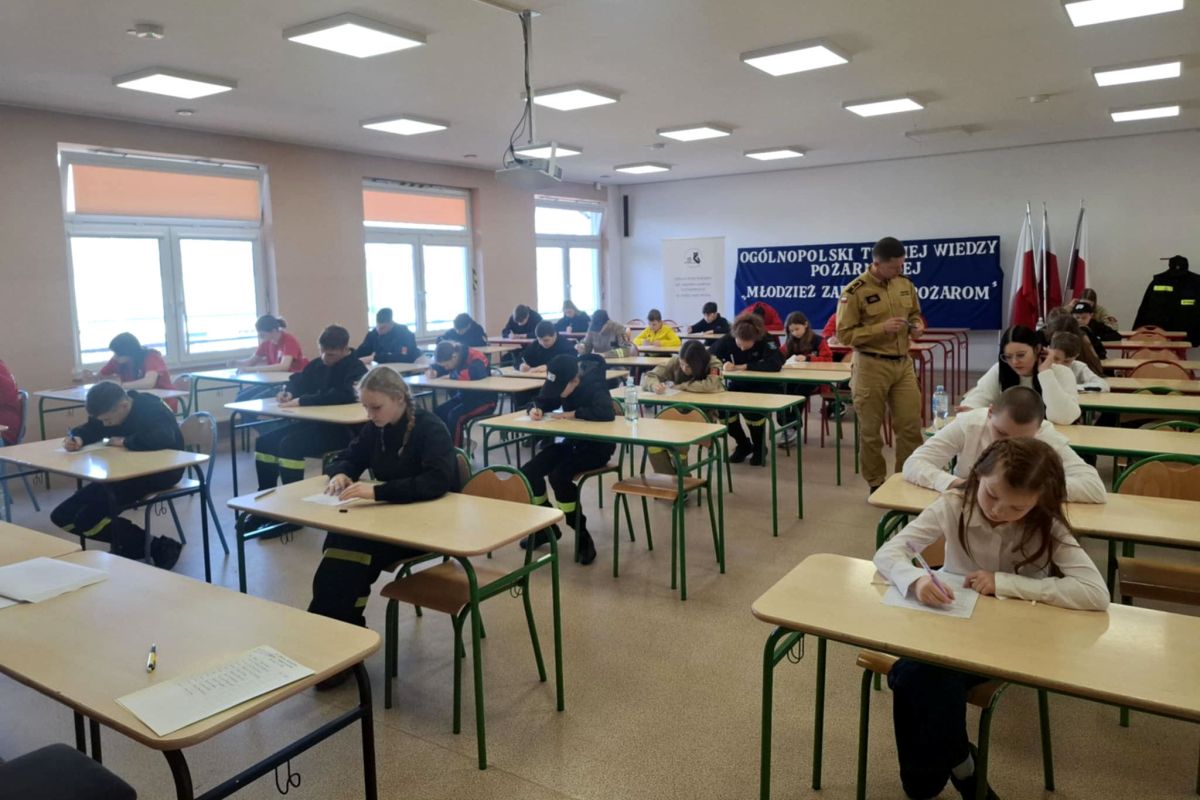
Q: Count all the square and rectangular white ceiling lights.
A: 13